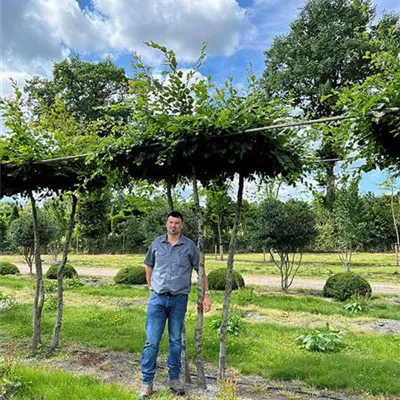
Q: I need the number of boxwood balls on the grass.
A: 5